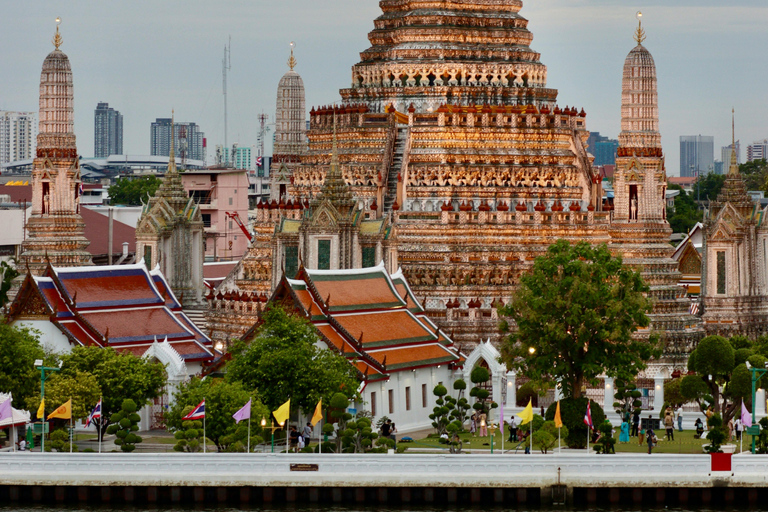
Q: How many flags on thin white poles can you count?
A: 13